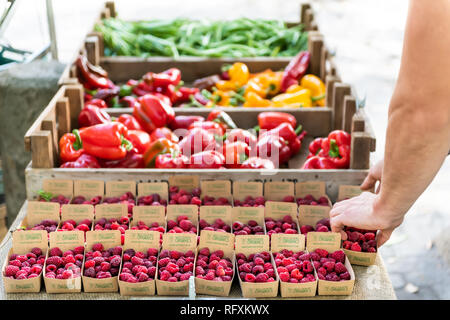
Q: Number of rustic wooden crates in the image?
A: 3